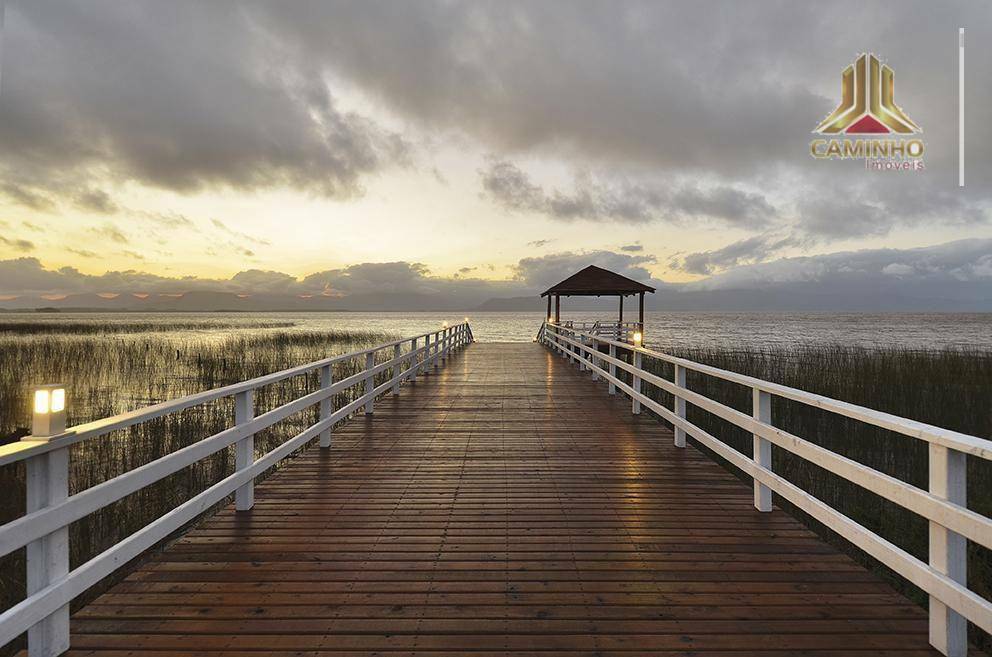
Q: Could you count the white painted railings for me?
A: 2